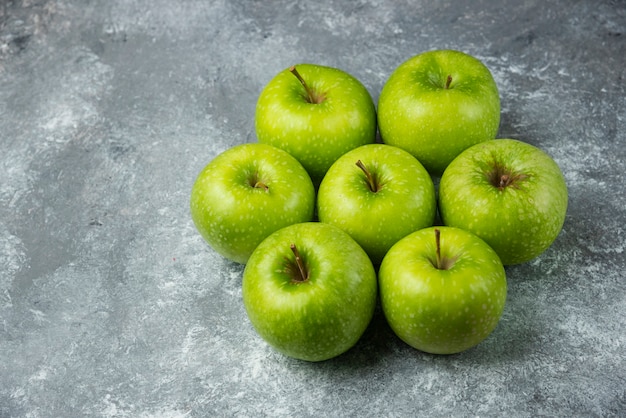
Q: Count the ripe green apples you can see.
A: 7